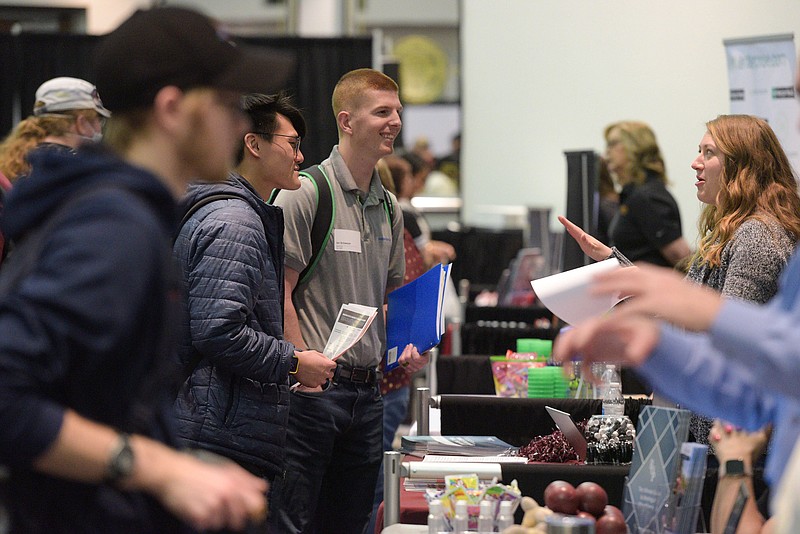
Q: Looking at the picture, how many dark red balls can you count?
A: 5